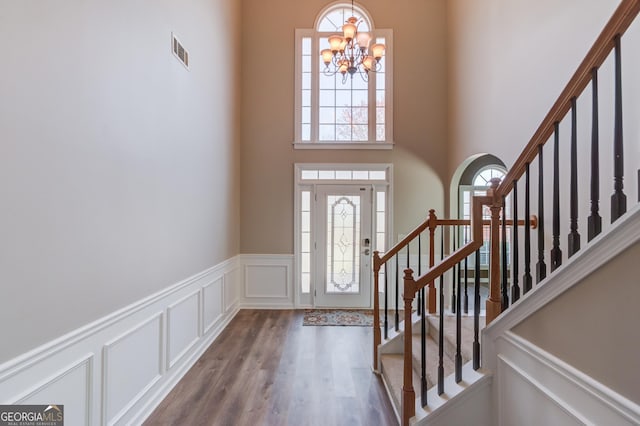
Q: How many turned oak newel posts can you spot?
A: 4